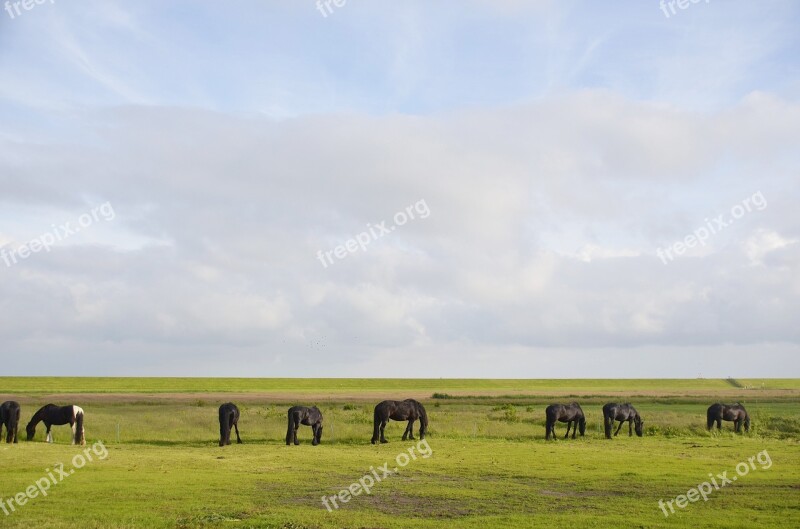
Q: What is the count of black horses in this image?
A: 7